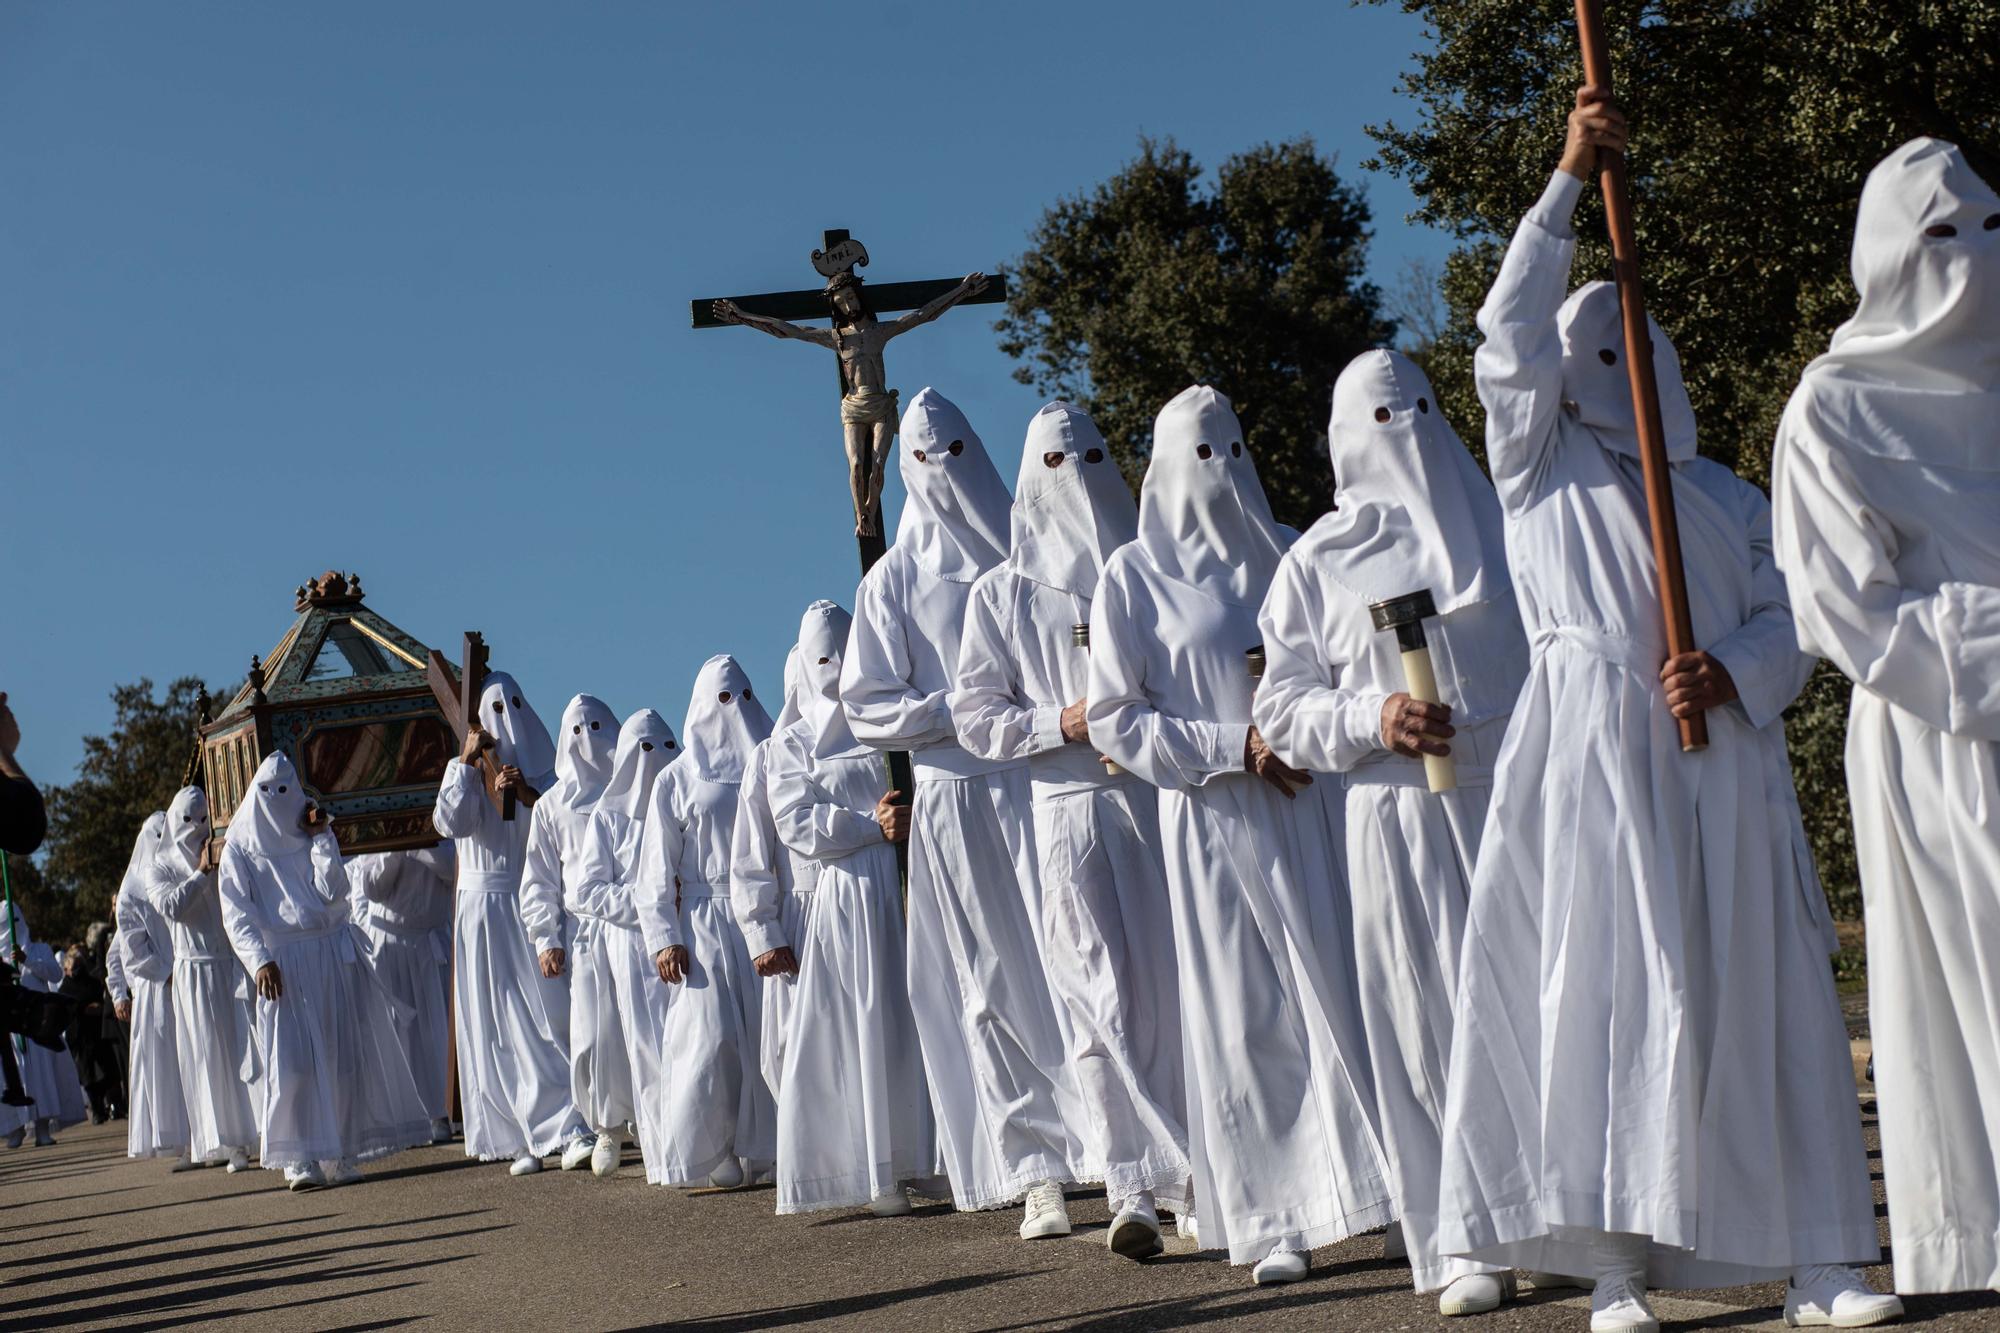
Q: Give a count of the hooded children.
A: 0